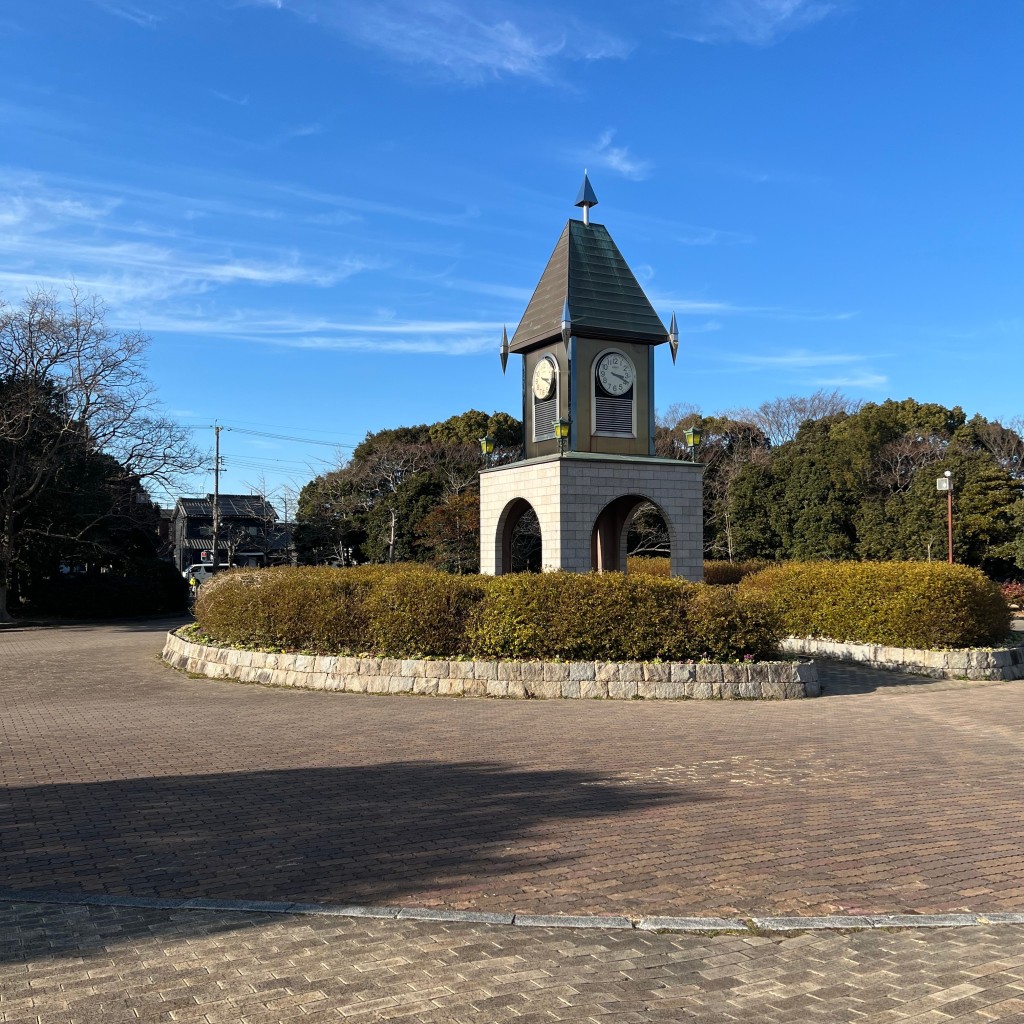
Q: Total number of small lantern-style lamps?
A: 3